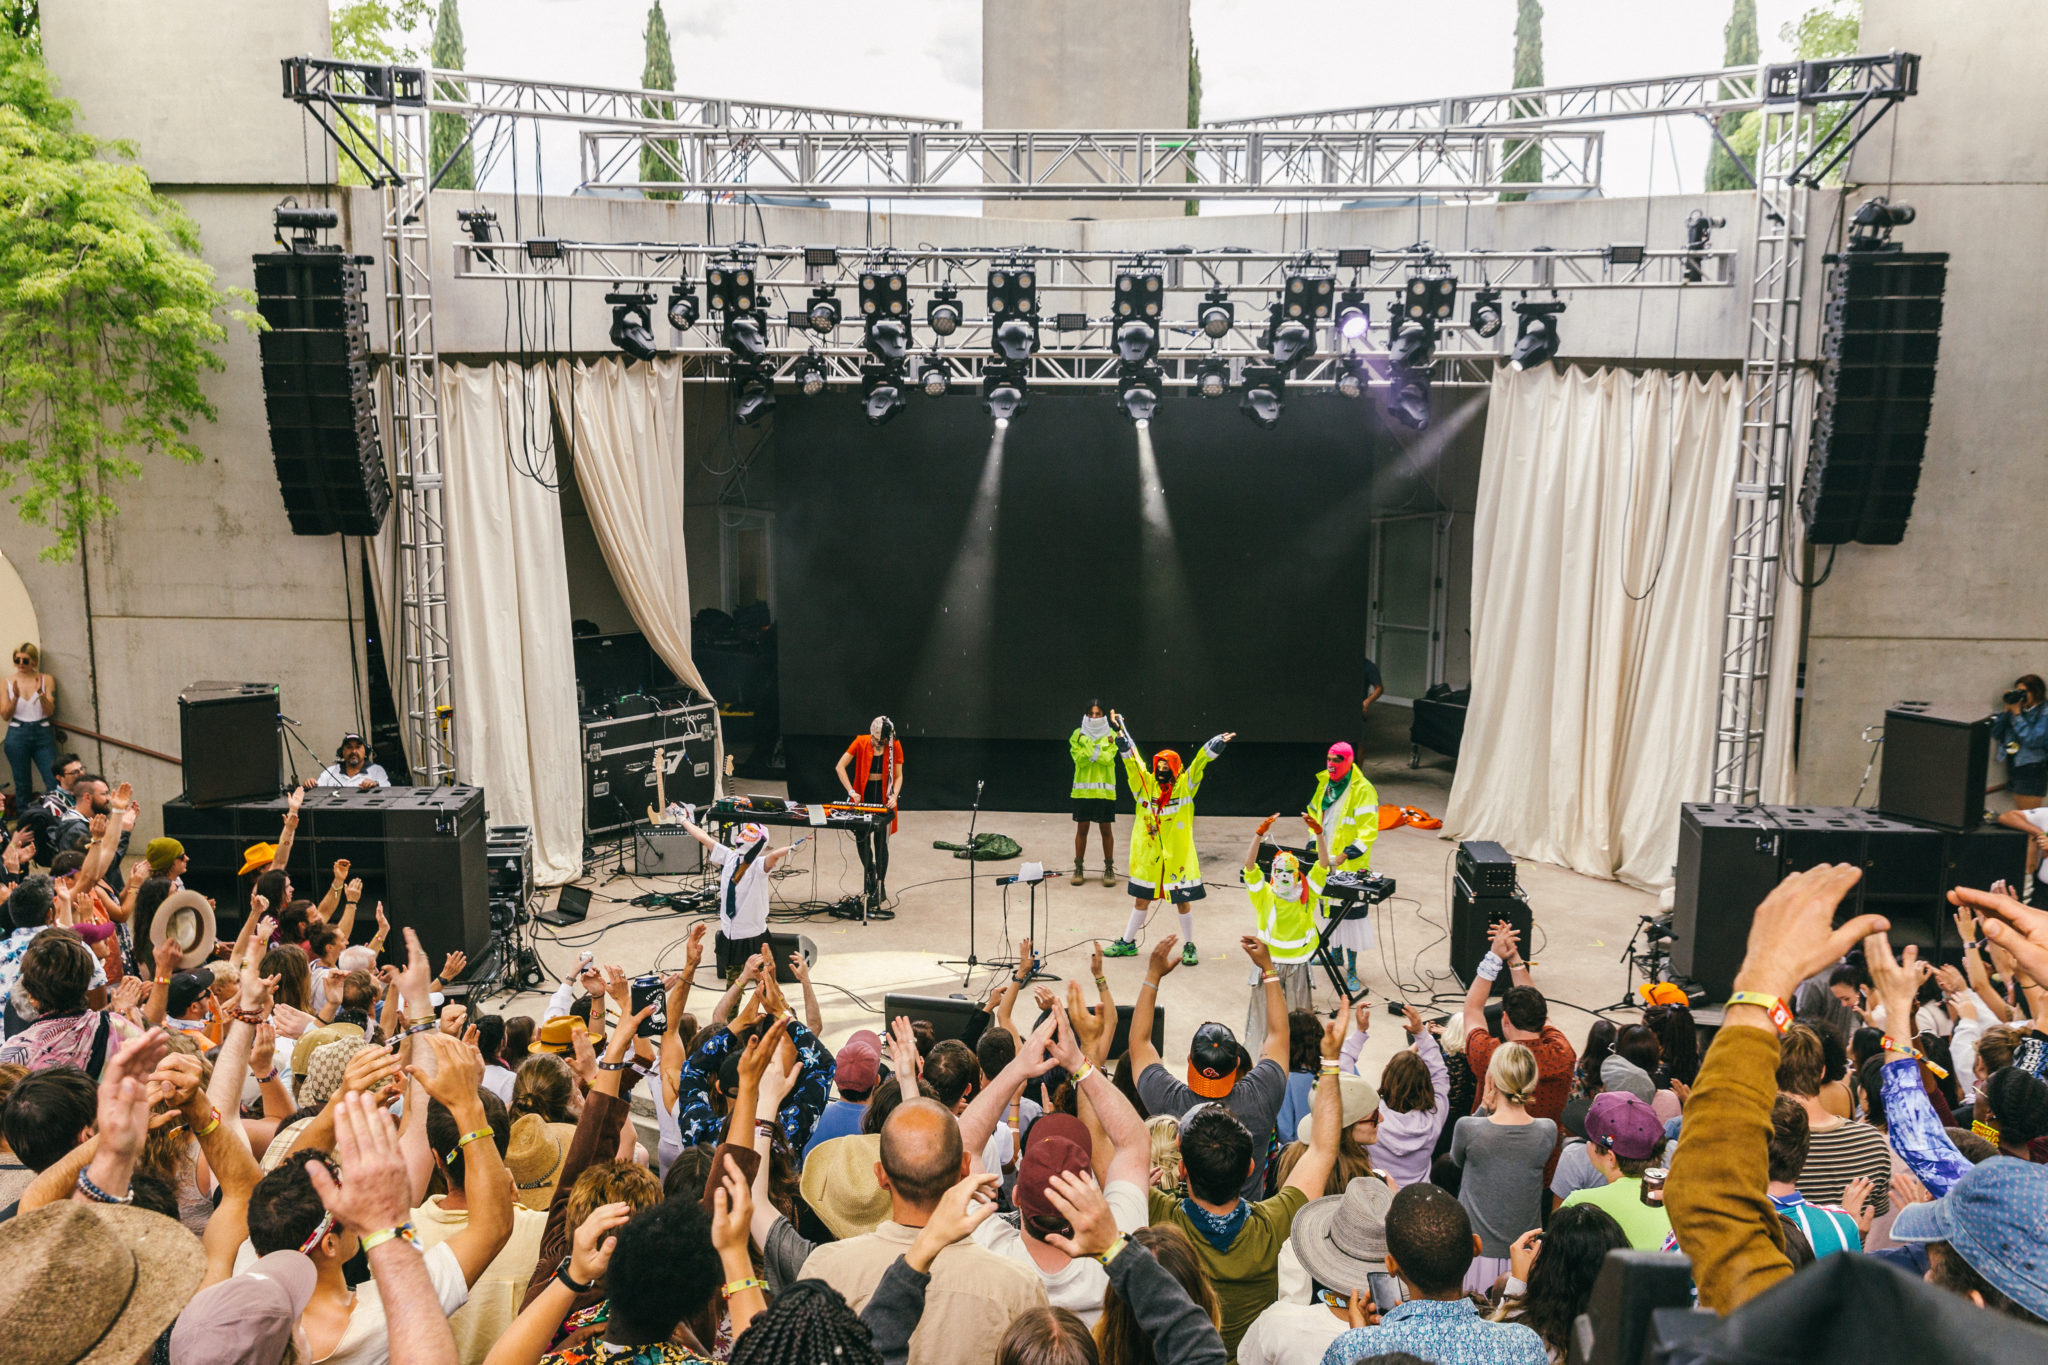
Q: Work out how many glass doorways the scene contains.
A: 2